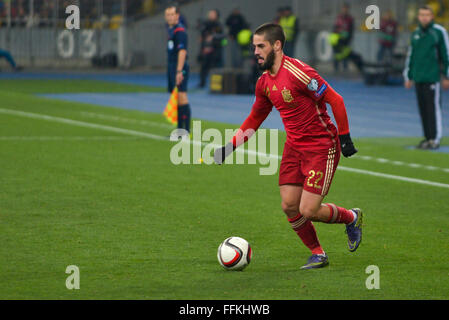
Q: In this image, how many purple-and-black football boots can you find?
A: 2